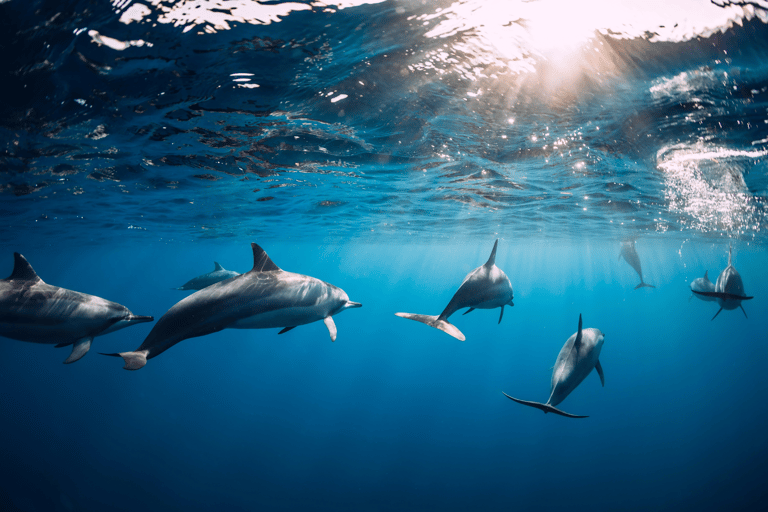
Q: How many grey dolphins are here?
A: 8